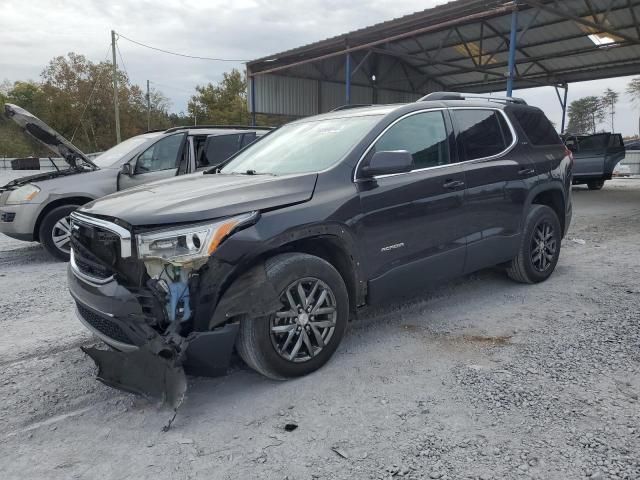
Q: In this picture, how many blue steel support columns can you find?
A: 4